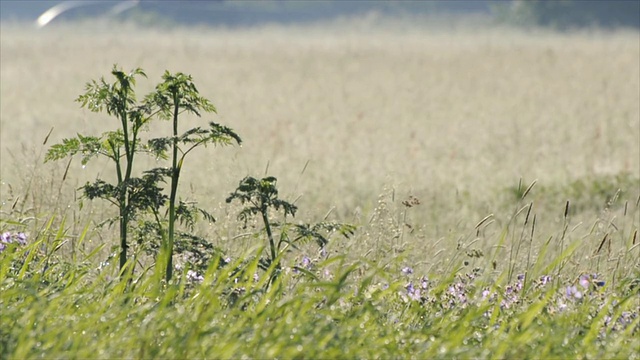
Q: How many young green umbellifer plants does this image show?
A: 3